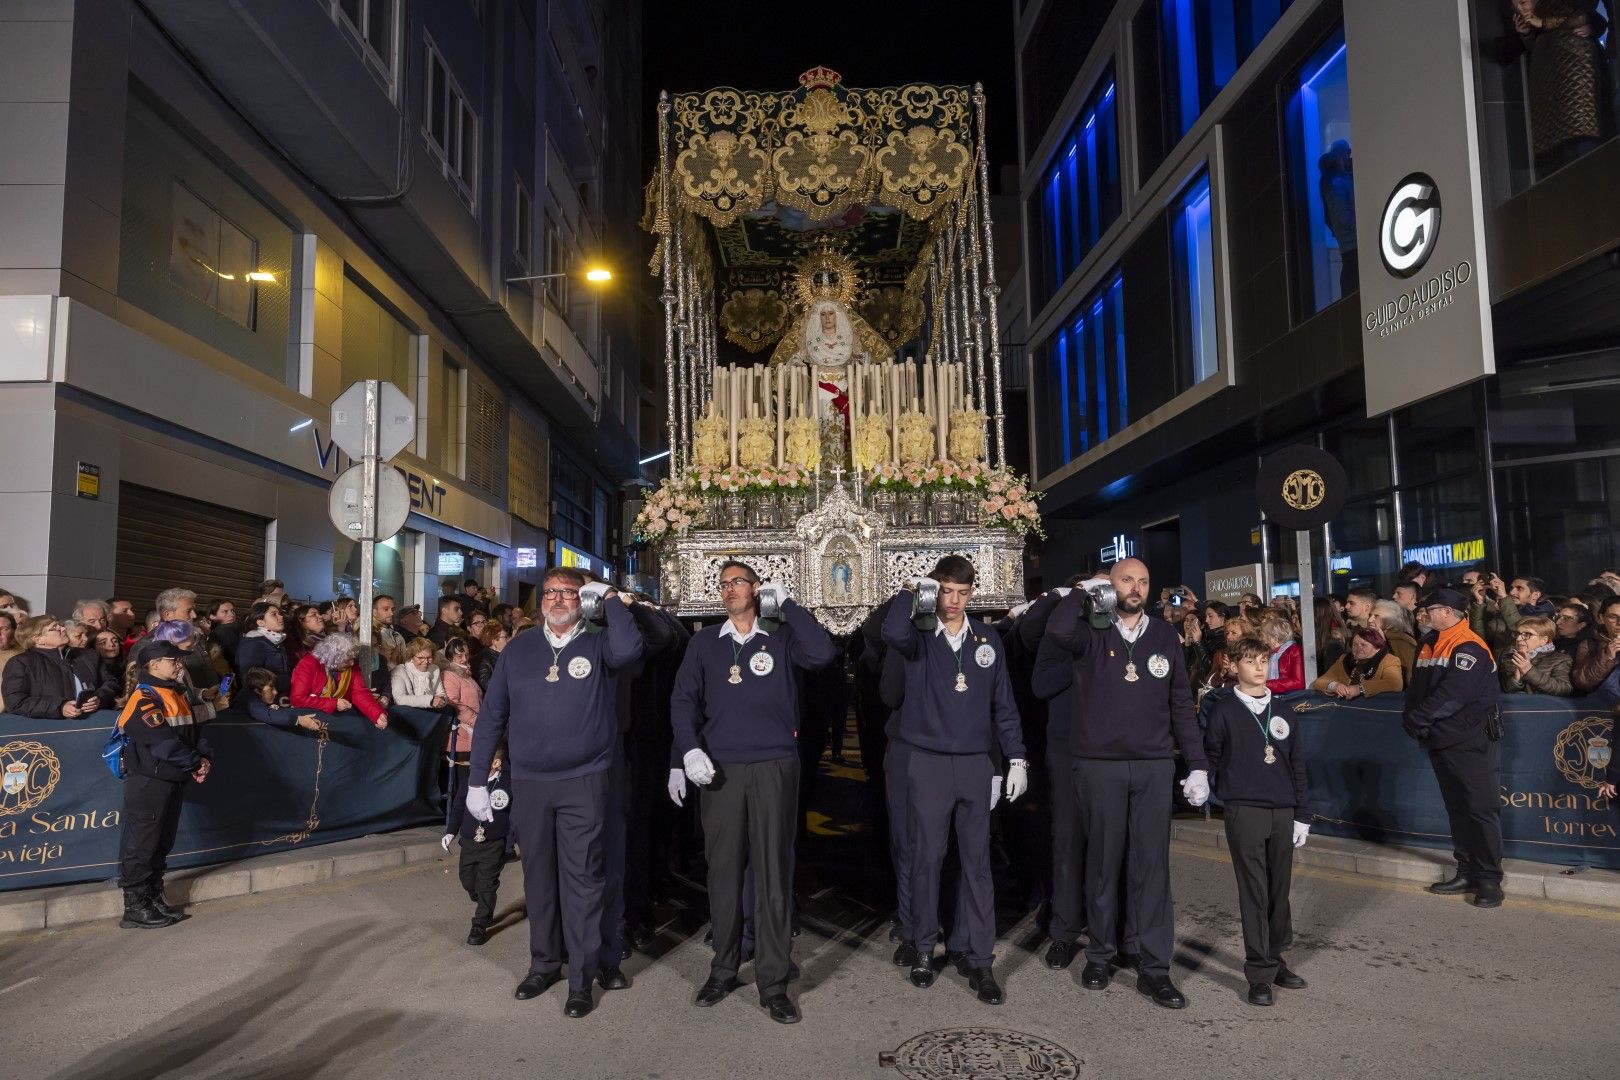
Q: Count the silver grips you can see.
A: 4